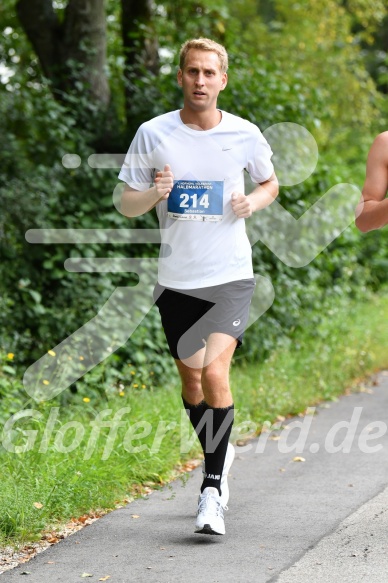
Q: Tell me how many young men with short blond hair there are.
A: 1